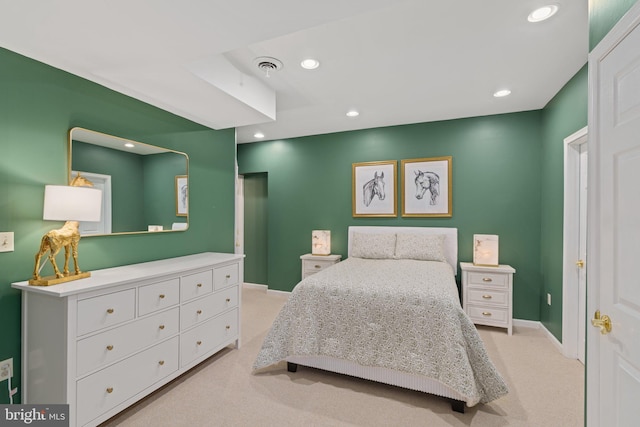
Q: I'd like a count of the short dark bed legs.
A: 2